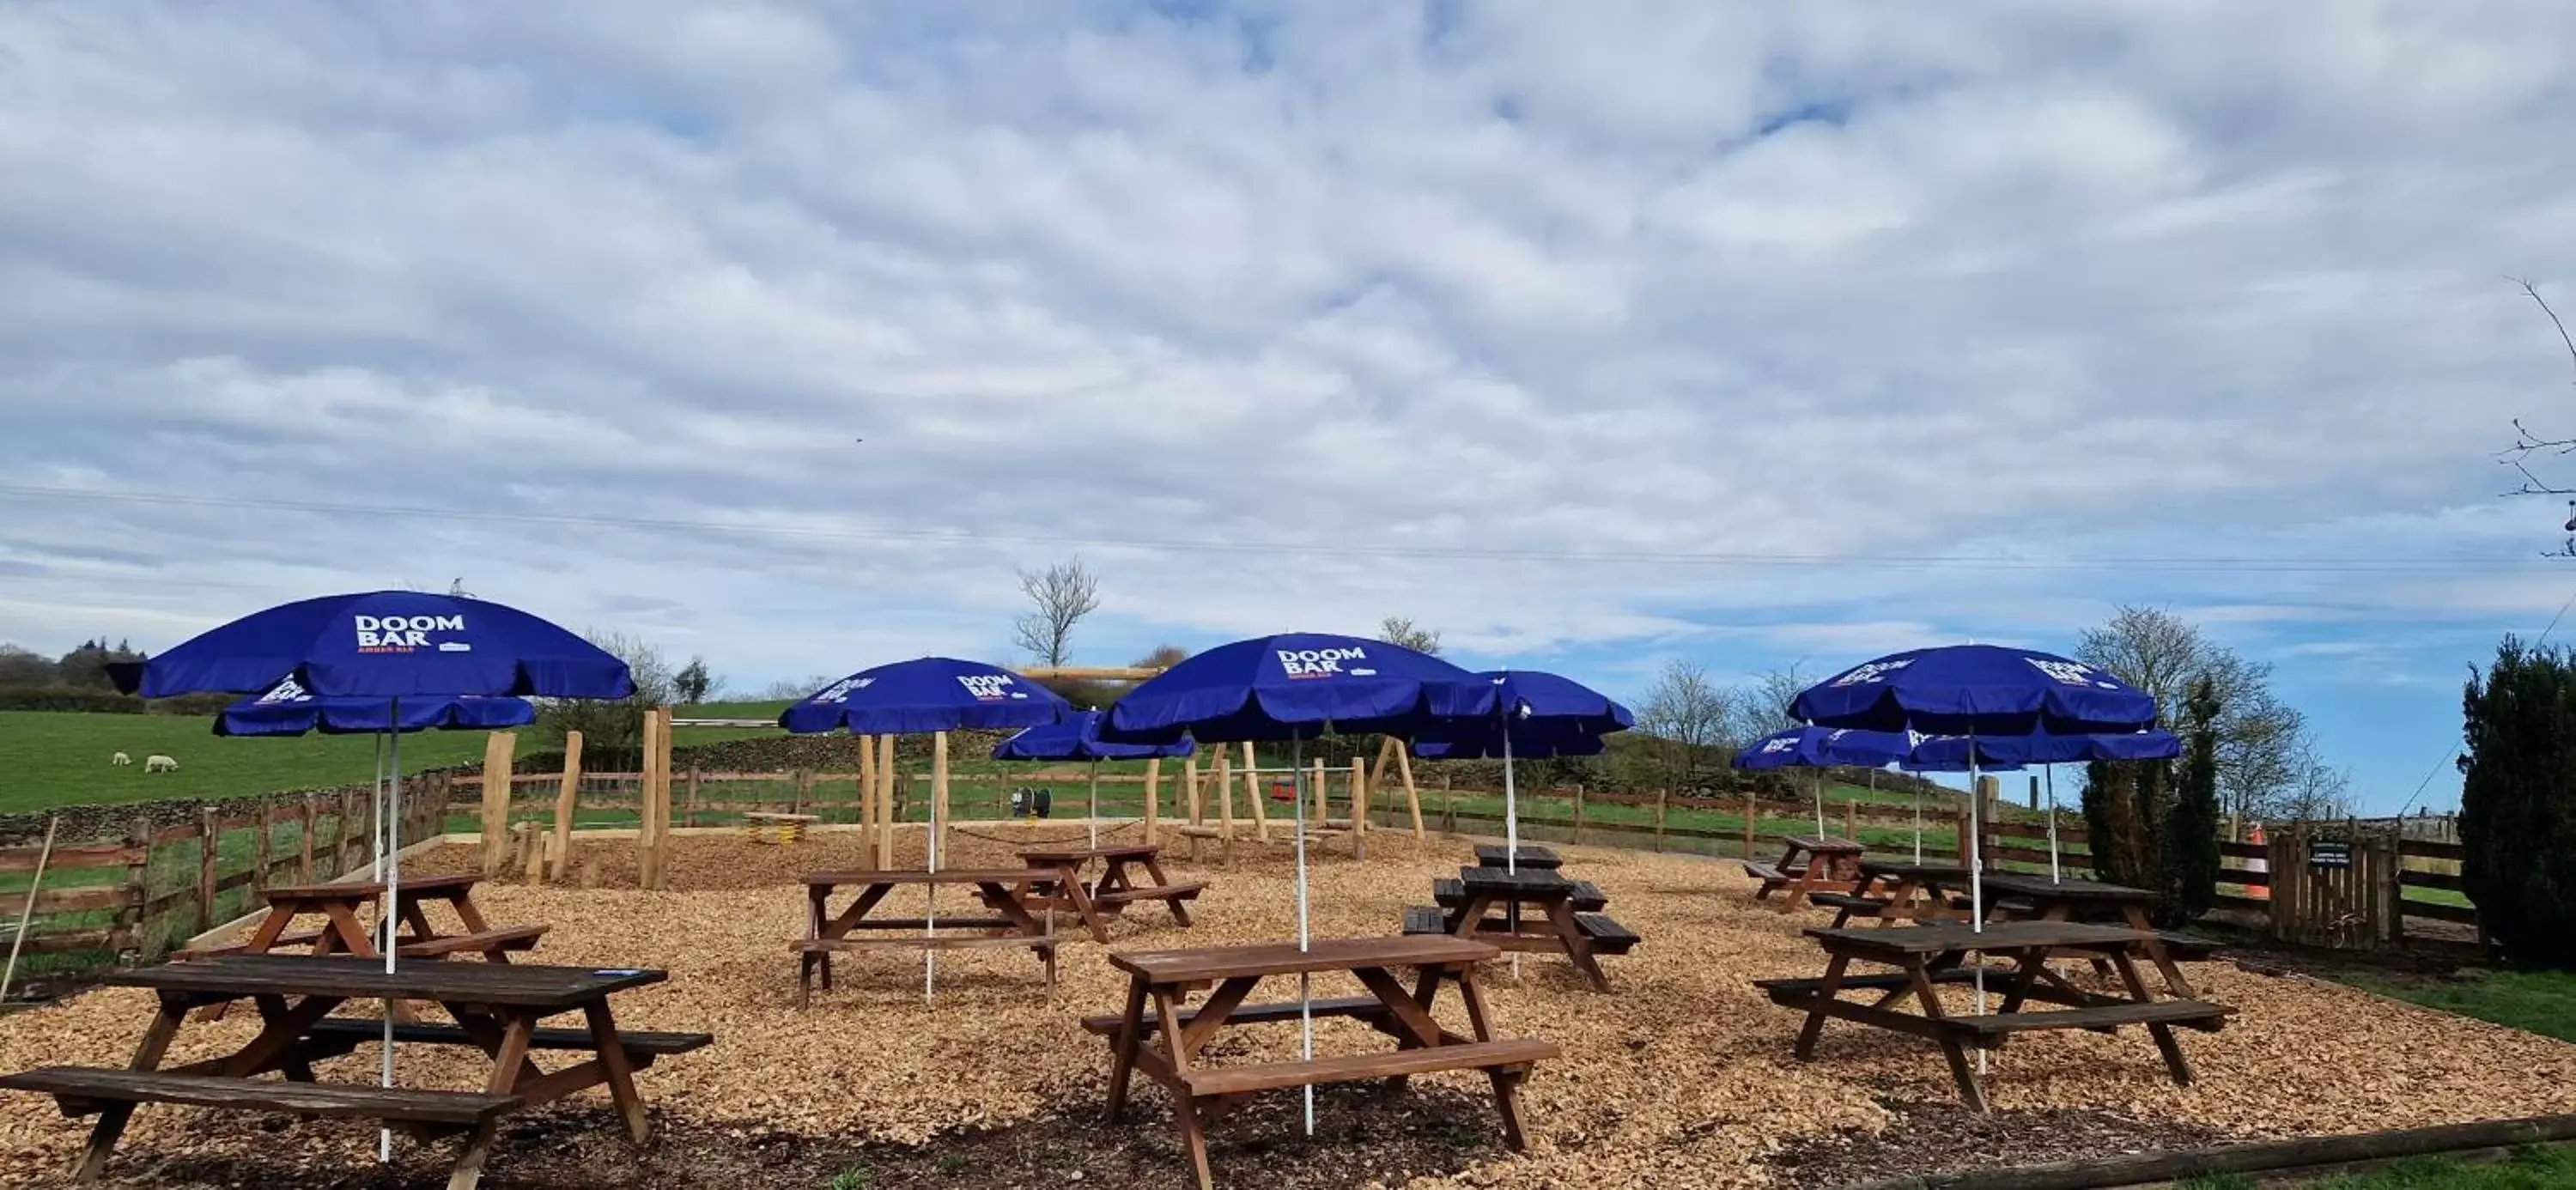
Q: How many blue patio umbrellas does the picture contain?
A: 11